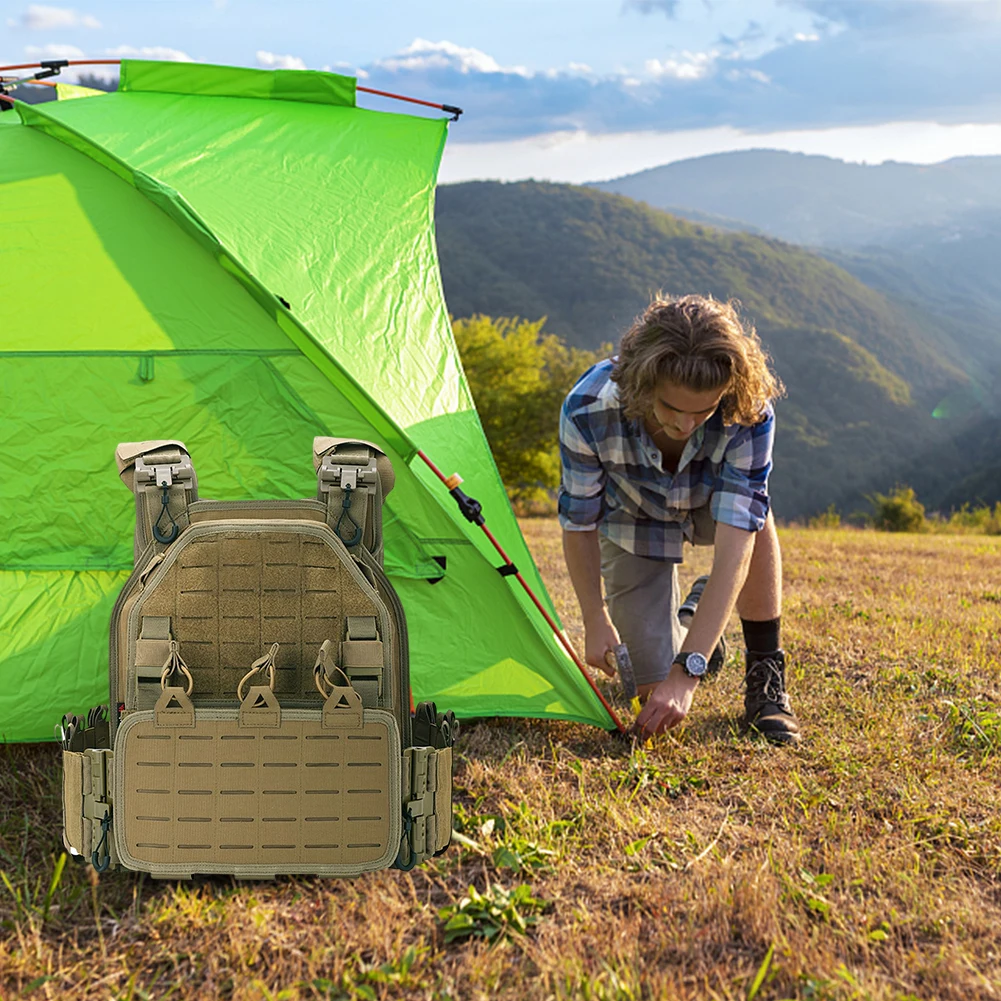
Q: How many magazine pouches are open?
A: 3